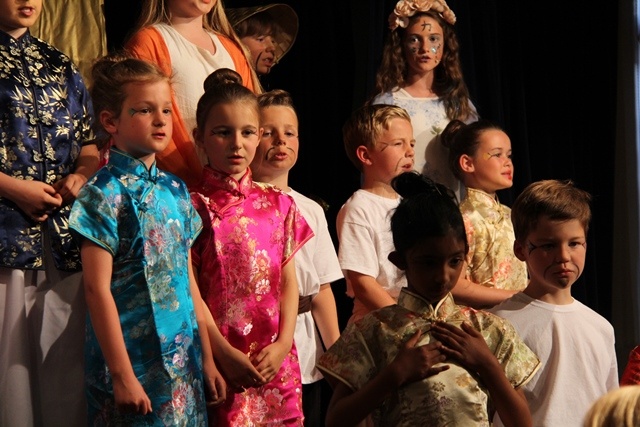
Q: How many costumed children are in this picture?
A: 11